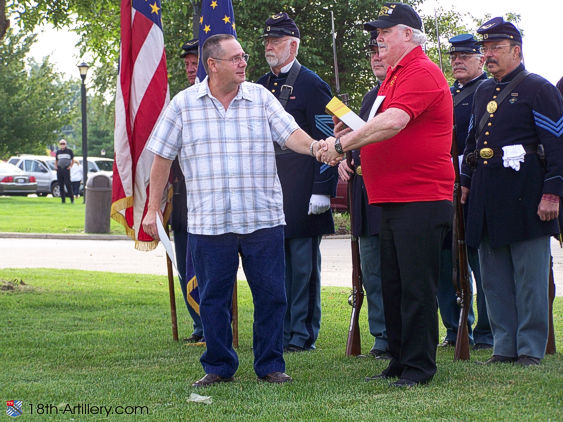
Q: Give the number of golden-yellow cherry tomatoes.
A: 0